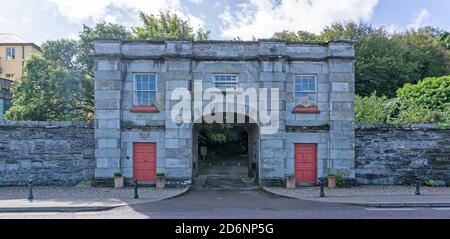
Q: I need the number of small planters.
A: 4